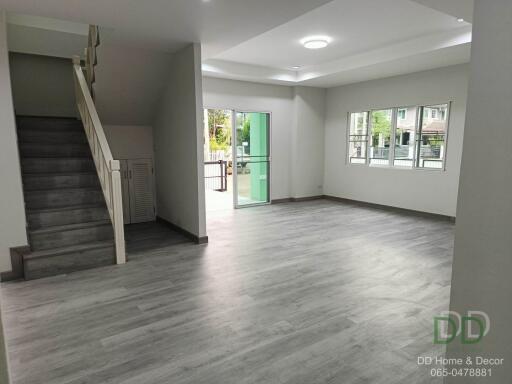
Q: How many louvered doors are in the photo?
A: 2